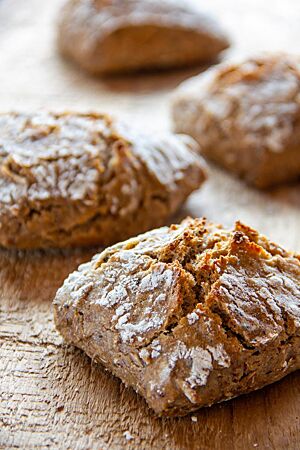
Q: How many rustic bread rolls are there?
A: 4